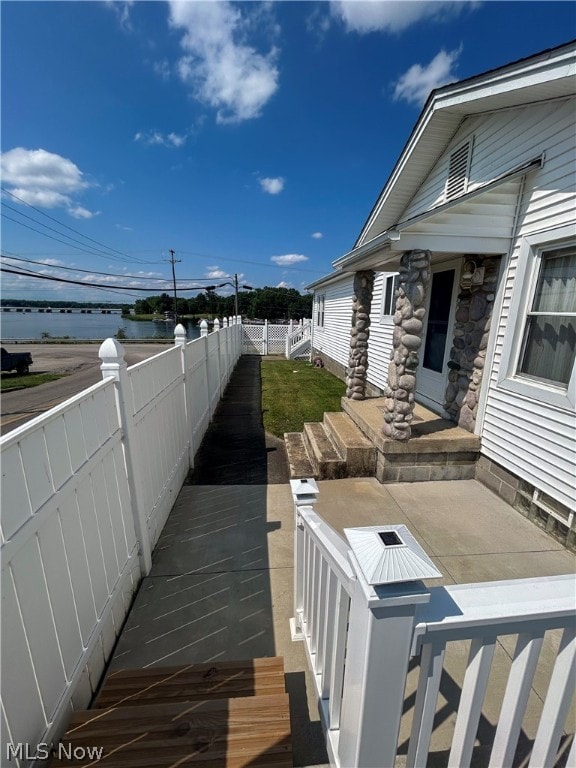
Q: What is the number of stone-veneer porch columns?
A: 2